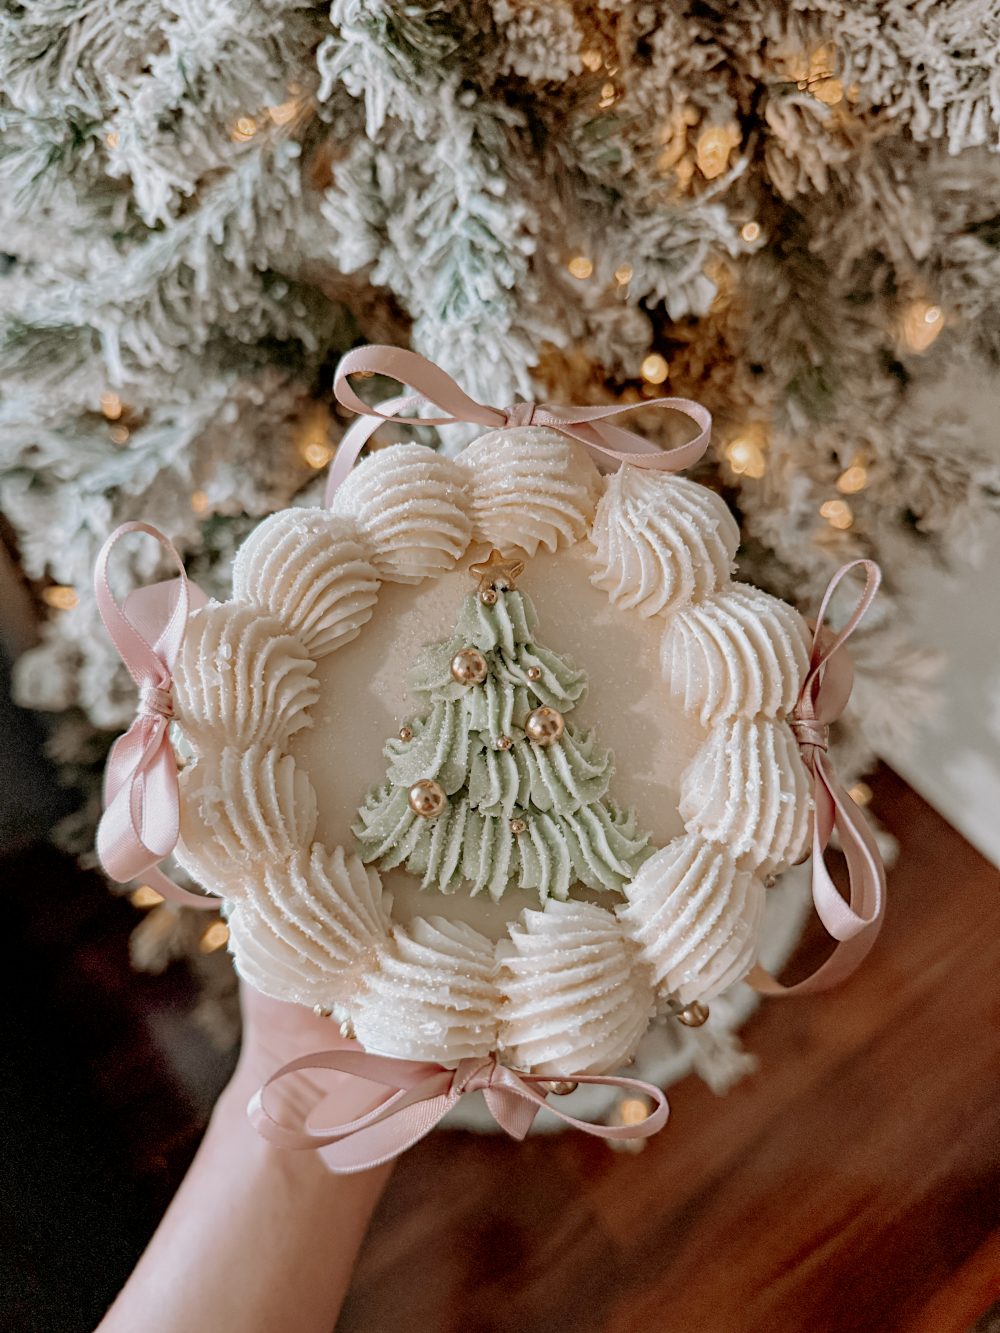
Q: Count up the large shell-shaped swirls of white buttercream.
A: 12